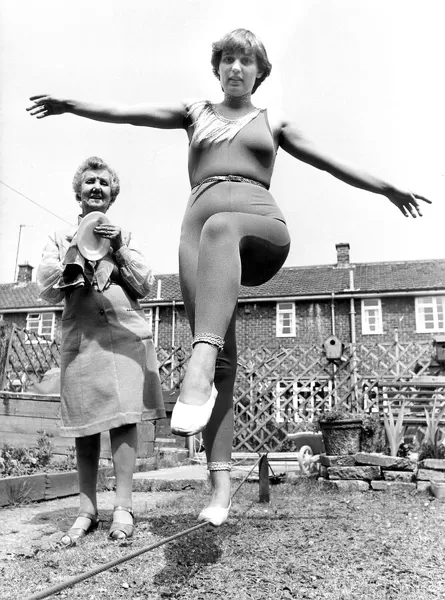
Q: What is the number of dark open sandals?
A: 2